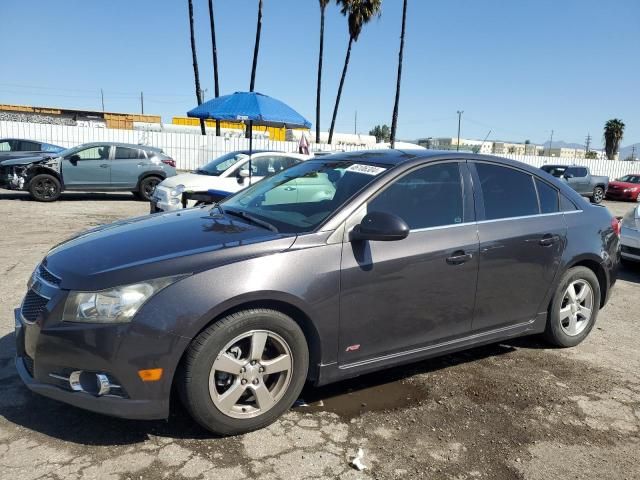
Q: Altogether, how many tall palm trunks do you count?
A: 6